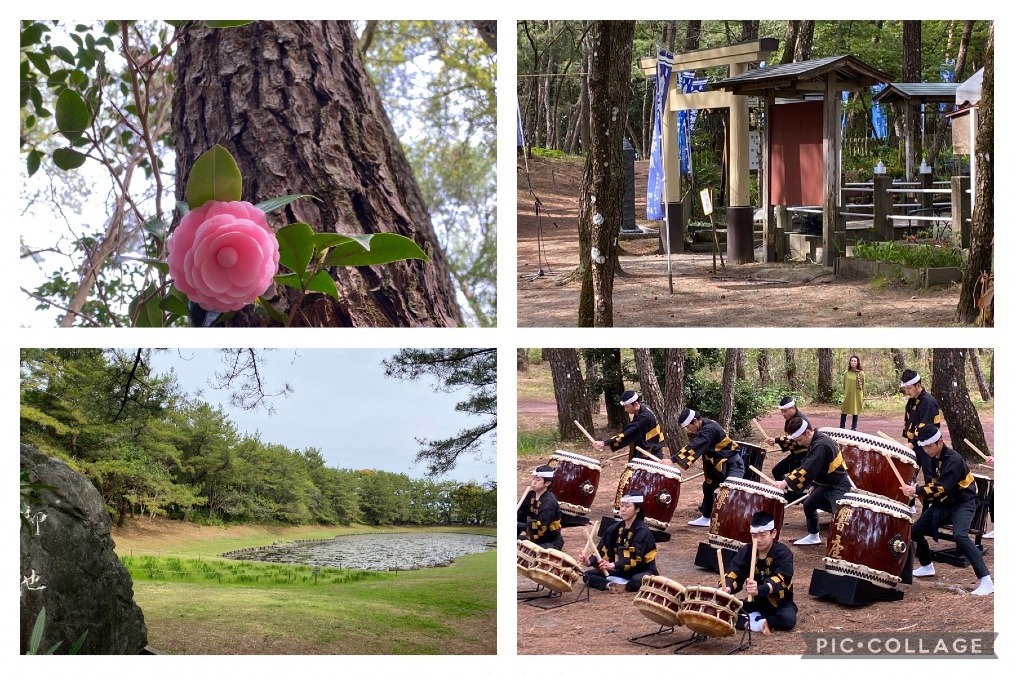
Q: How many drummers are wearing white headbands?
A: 9